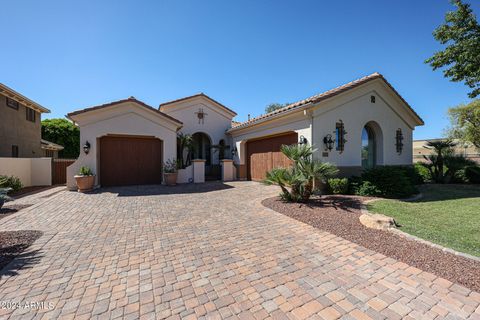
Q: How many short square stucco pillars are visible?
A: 2